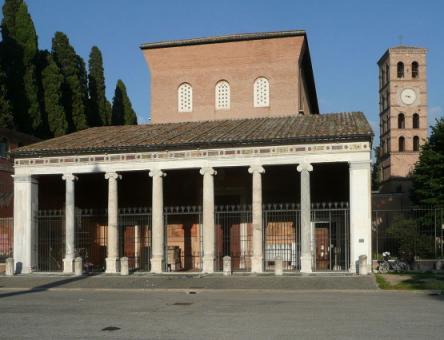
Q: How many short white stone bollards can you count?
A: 6